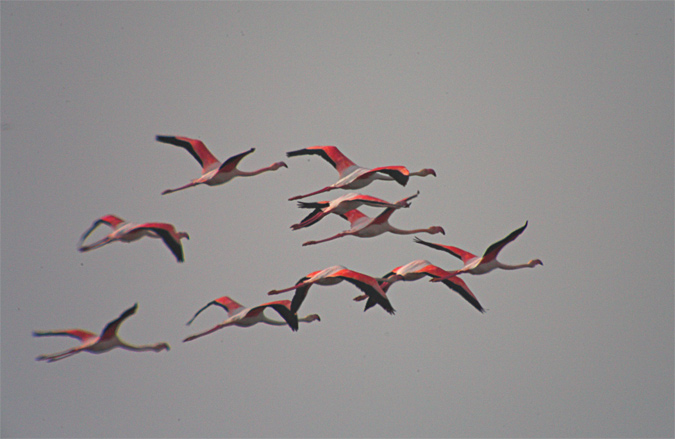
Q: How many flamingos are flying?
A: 10